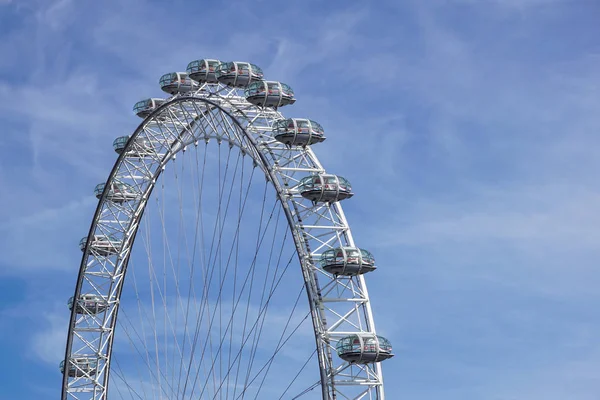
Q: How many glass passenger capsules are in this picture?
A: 14